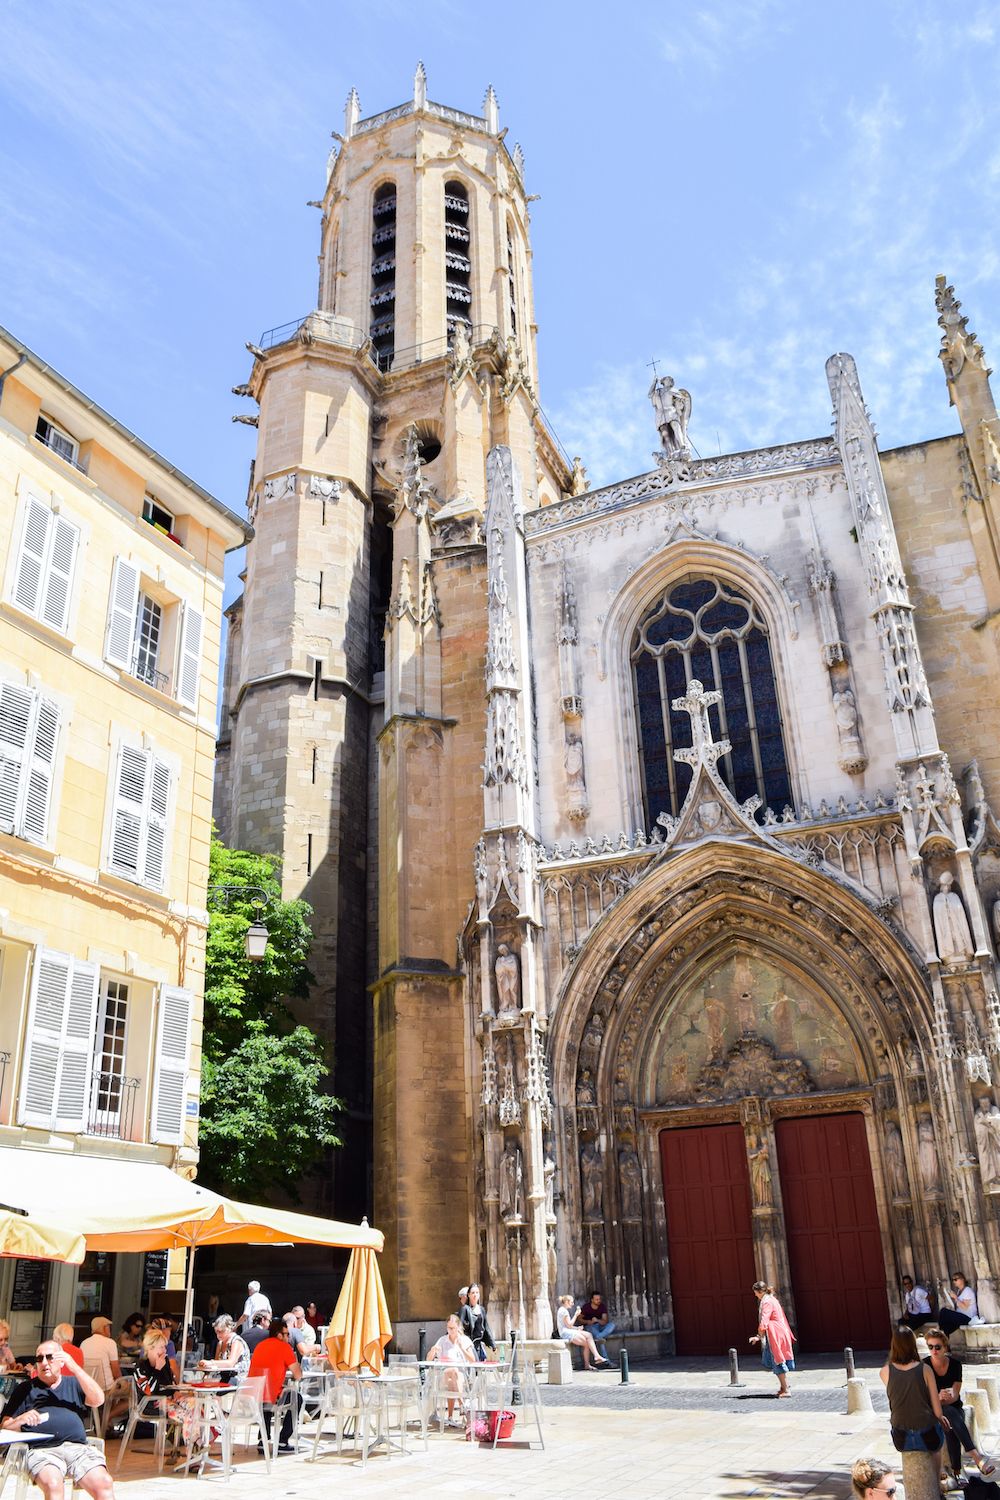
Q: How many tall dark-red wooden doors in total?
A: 2